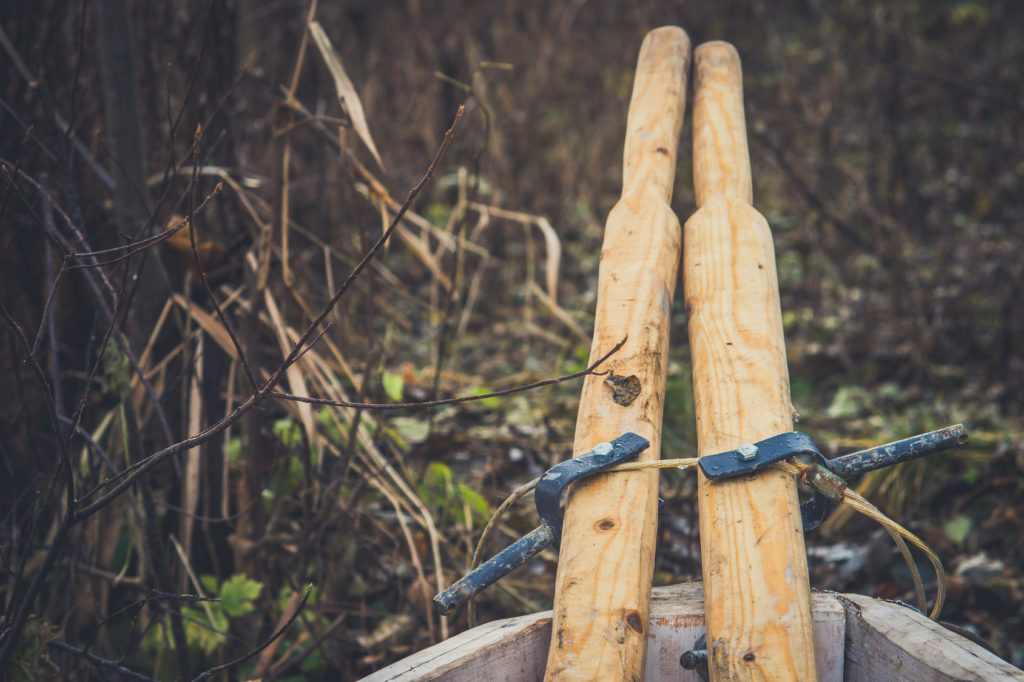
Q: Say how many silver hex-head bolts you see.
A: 2